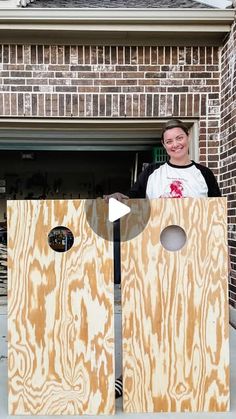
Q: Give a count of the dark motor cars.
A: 0